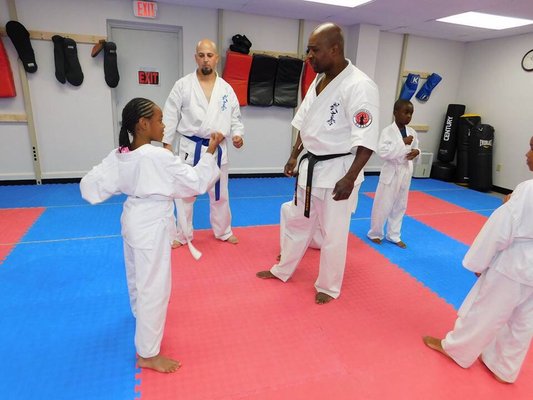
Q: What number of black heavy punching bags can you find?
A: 3